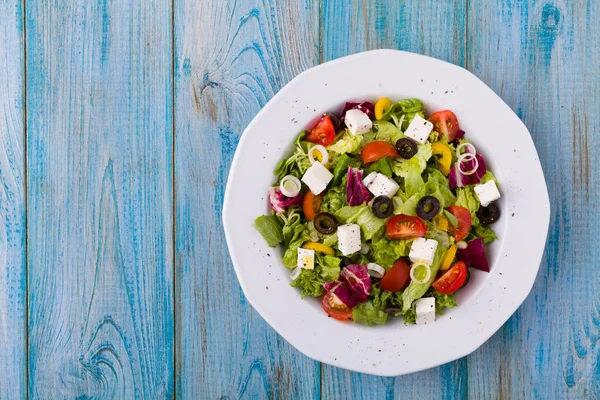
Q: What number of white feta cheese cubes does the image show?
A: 9